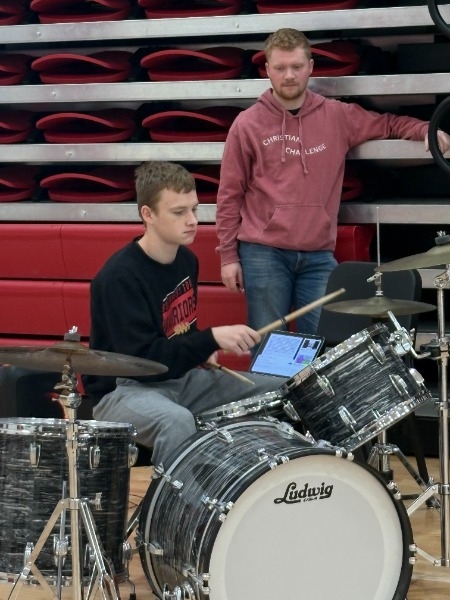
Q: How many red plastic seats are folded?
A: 15